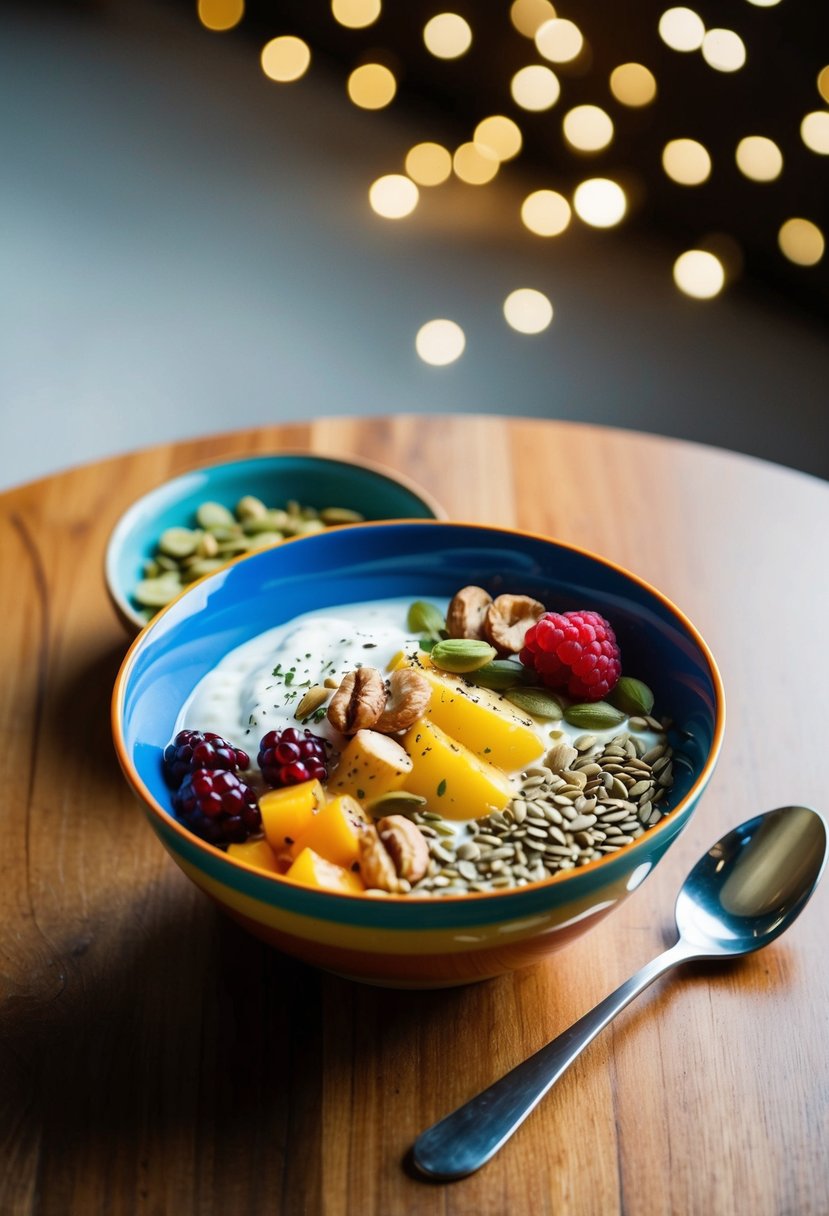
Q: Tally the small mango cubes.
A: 4